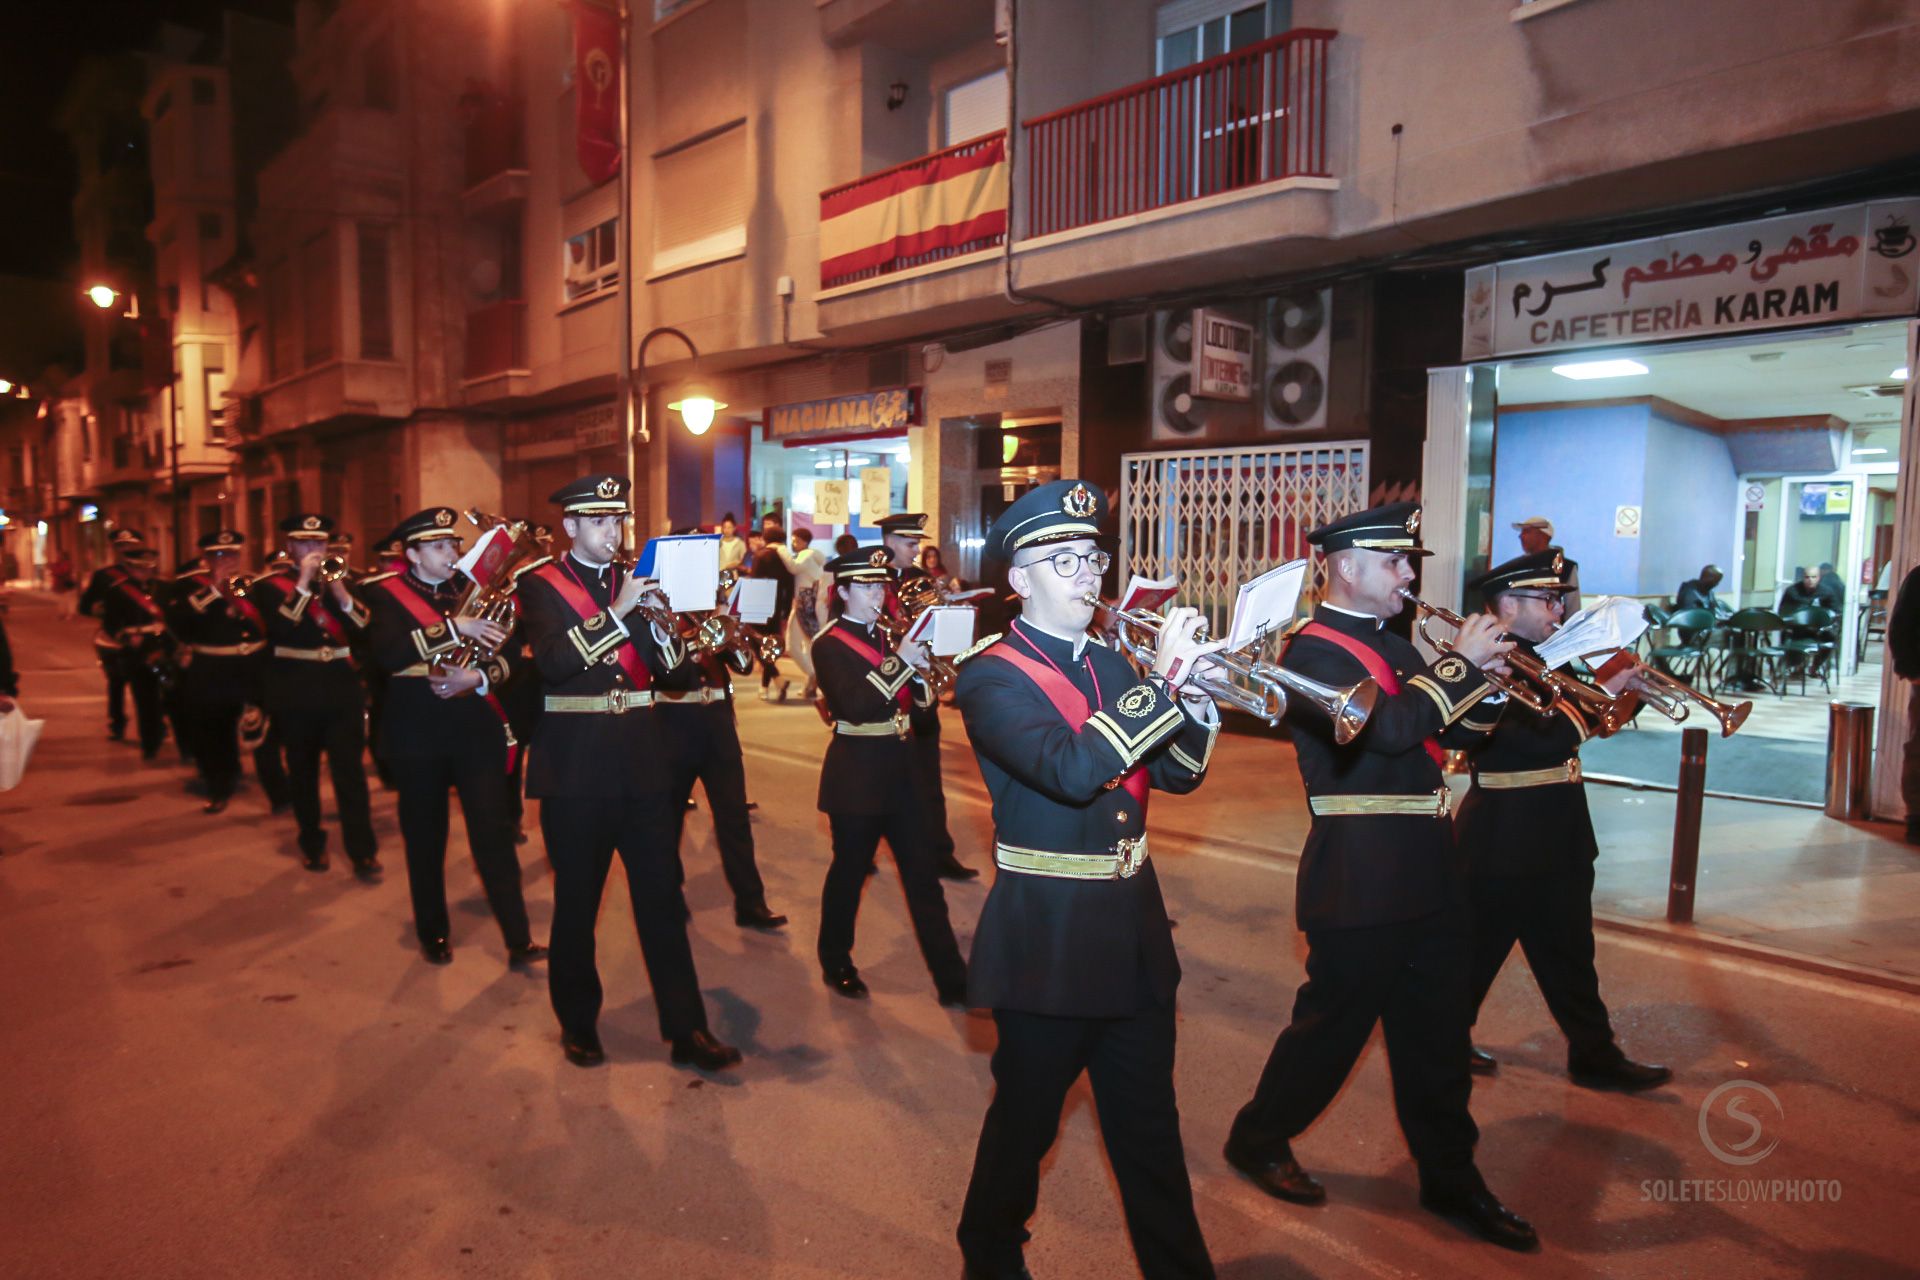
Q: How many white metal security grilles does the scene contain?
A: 1